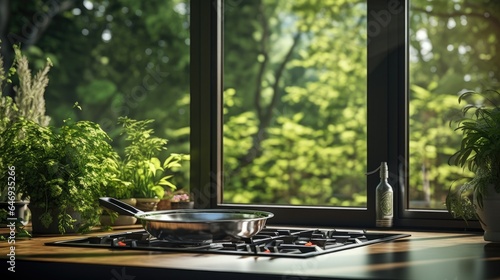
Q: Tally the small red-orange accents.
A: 3